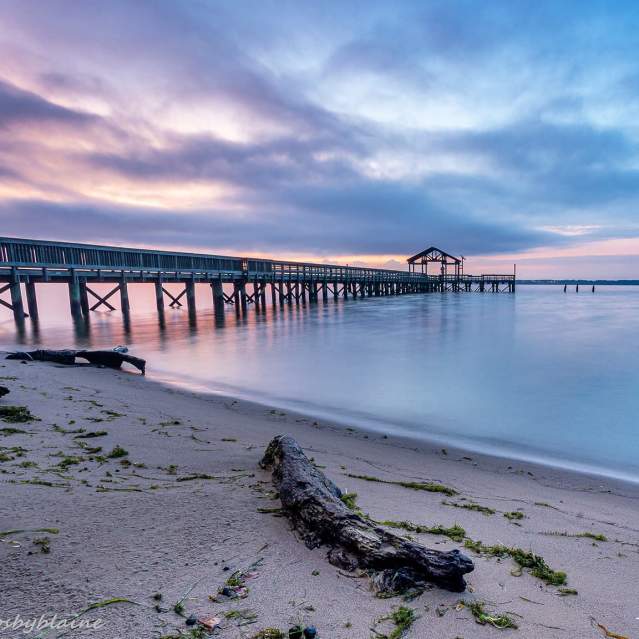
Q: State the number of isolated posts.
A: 3